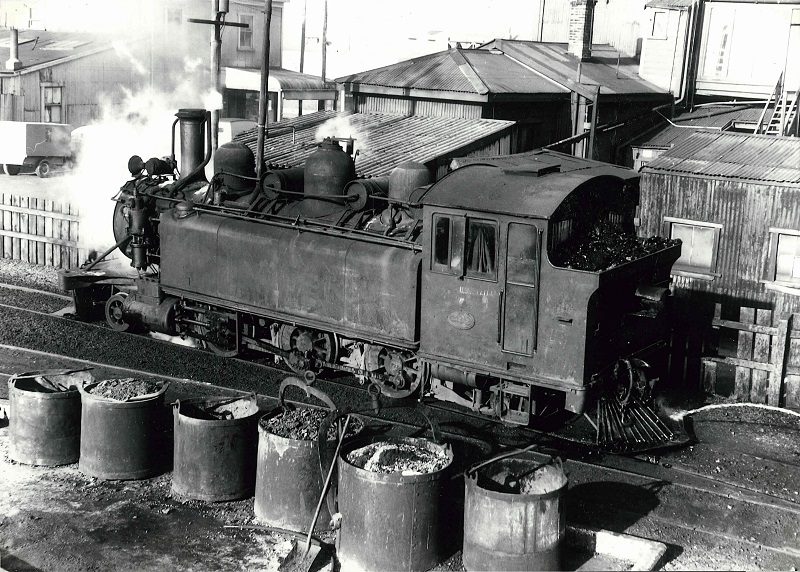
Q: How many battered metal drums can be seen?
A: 6